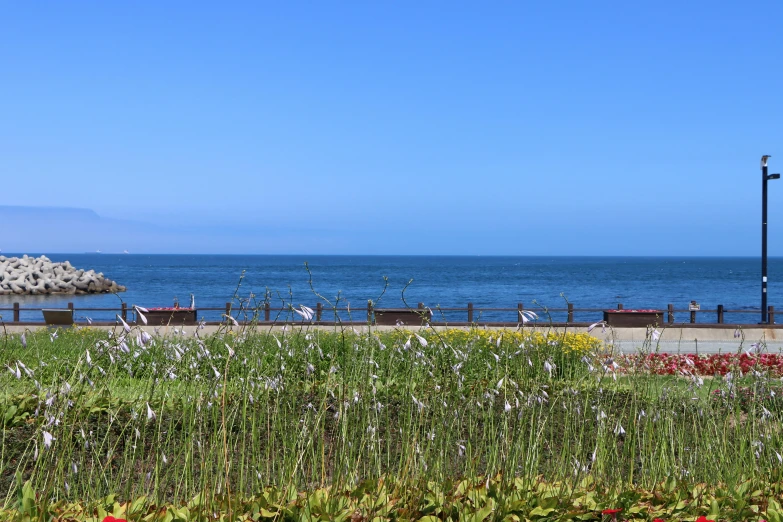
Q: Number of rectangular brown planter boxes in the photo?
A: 3